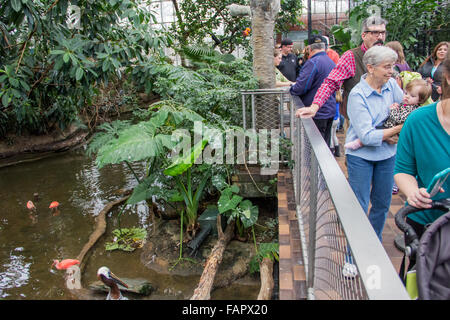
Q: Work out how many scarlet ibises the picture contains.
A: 3